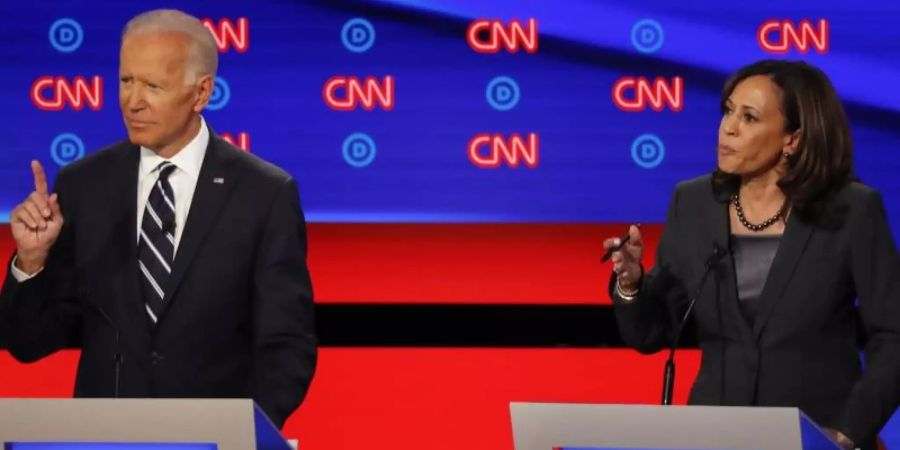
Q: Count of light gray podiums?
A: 2